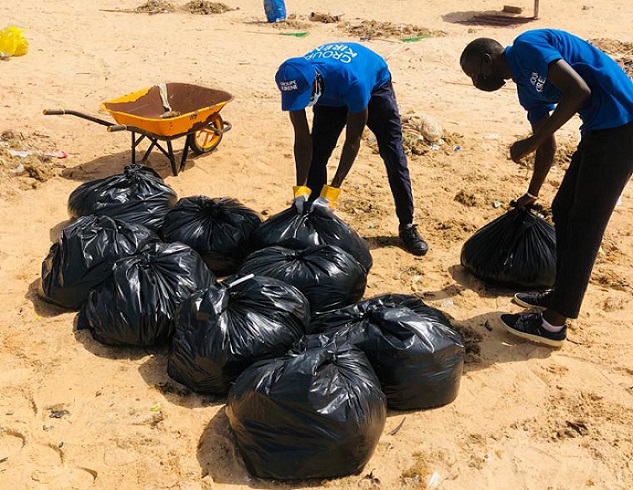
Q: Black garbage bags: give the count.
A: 10